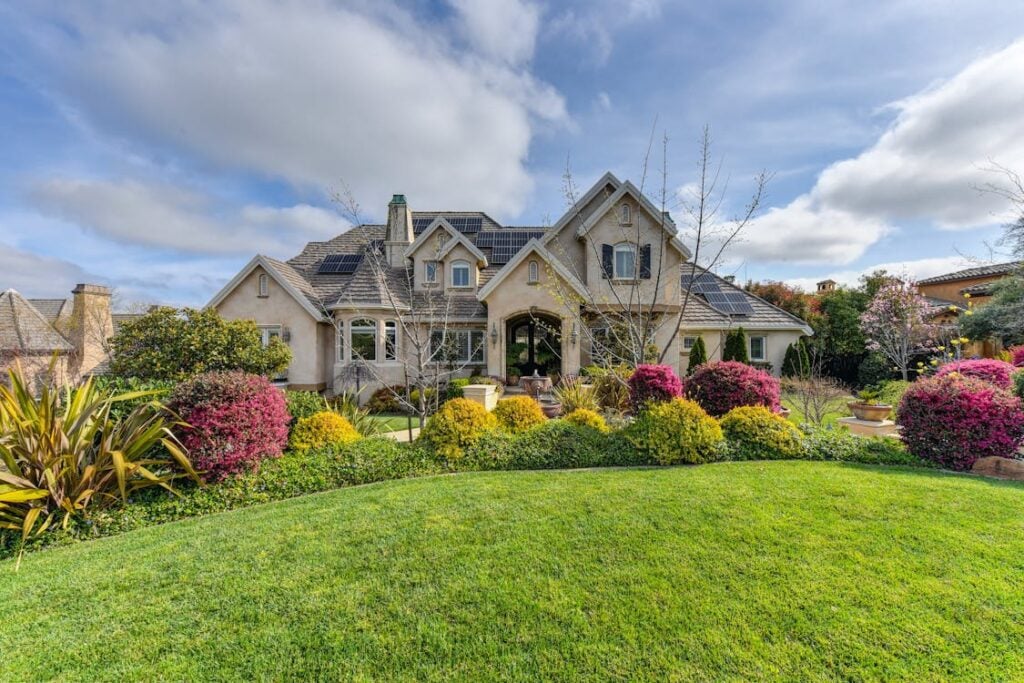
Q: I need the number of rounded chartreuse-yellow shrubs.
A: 6